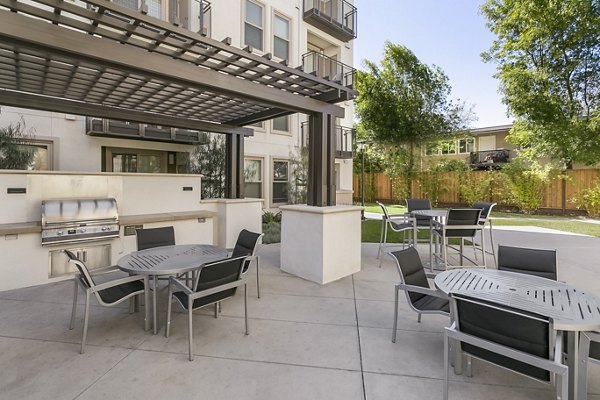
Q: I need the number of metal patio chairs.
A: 12